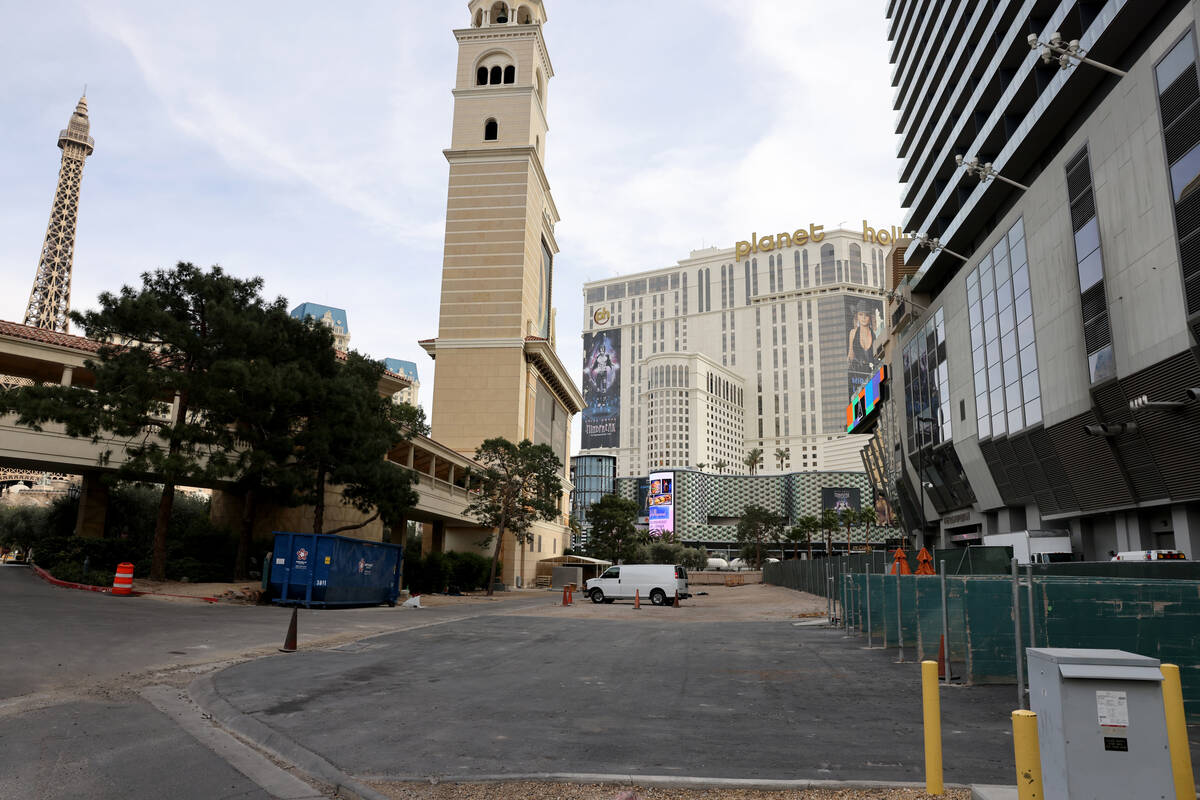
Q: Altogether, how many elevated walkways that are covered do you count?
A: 1